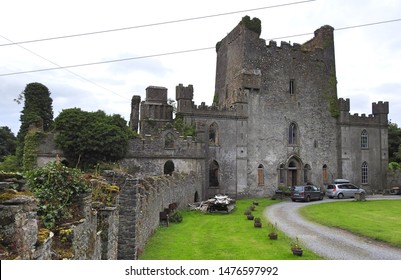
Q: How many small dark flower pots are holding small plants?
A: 7